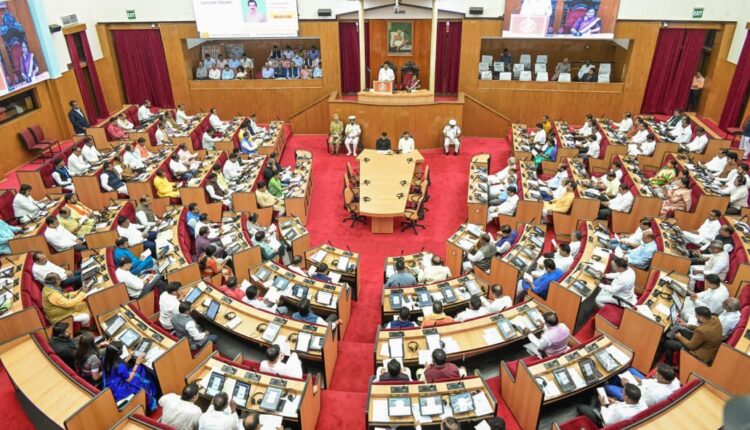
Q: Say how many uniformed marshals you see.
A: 3